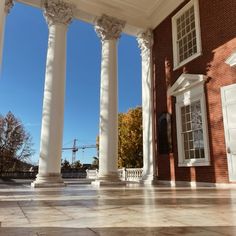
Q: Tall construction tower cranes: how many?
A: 1